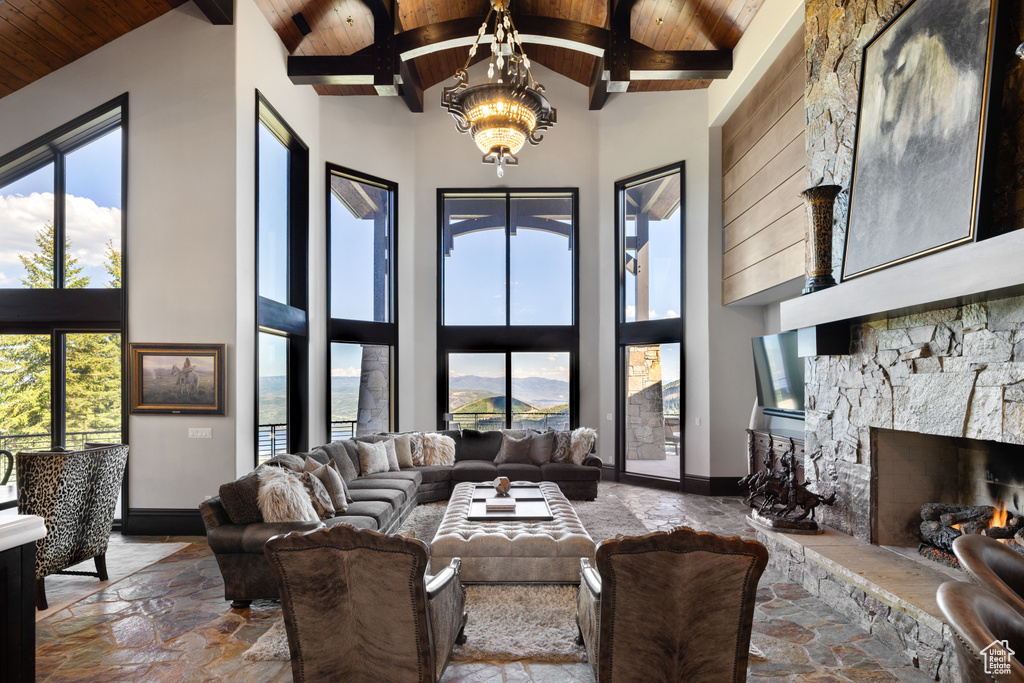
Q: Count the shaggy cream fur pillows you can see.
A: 3